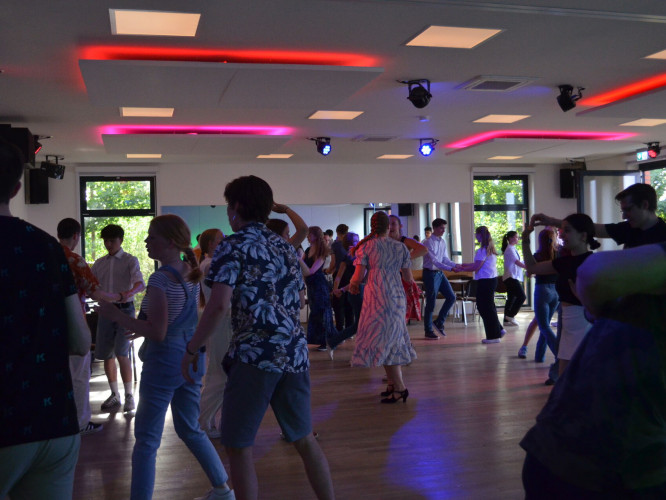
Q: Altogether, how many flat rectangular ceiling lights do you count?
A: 11